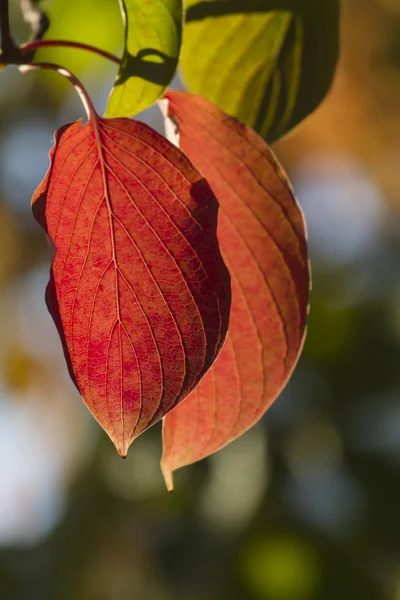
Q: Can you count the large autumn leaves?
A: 2